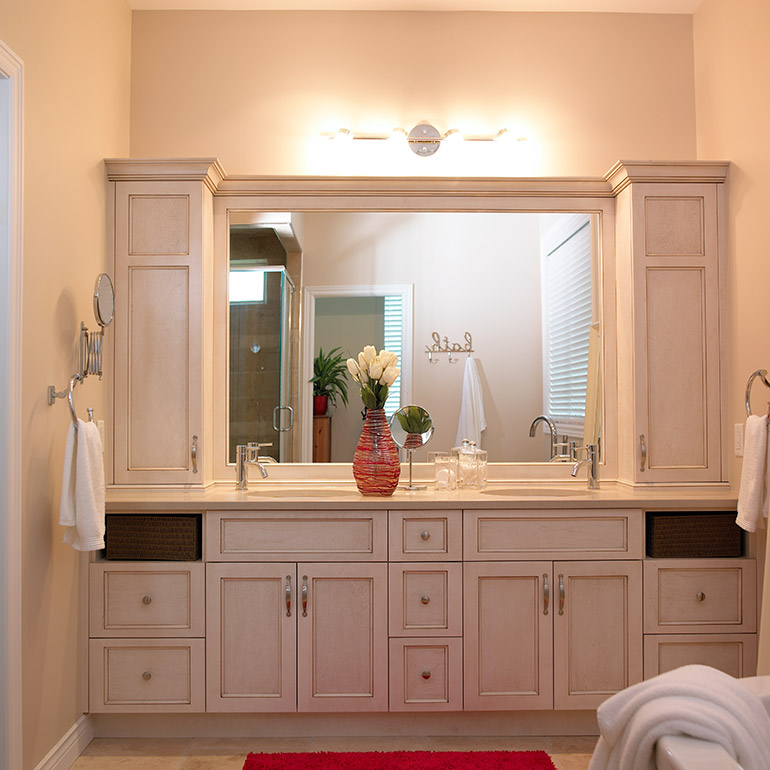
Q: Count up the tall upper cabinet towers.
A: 2